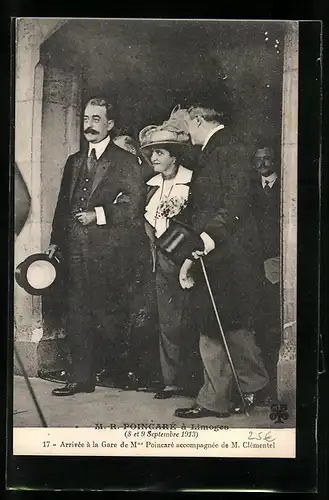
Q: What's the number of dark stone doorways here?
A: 1